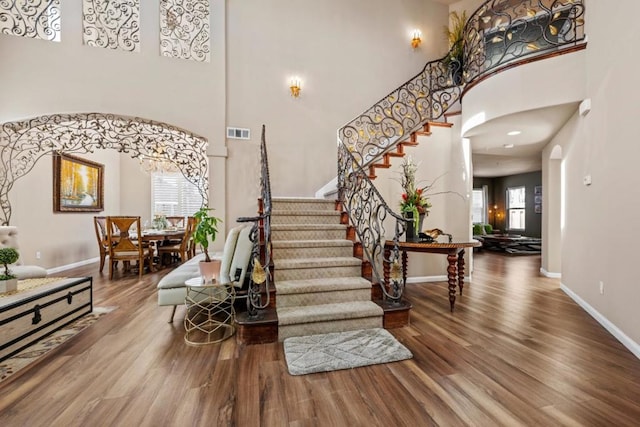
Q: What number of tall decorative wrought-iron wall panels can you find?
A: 3